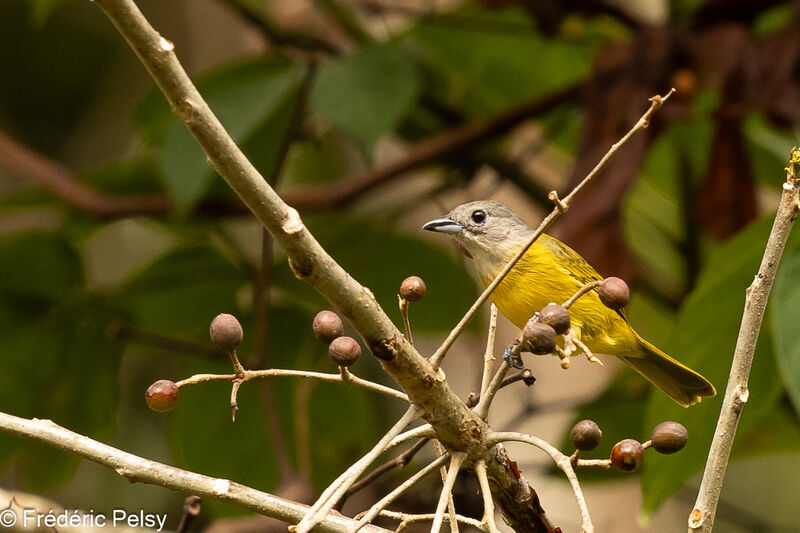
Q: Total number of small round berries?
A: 11